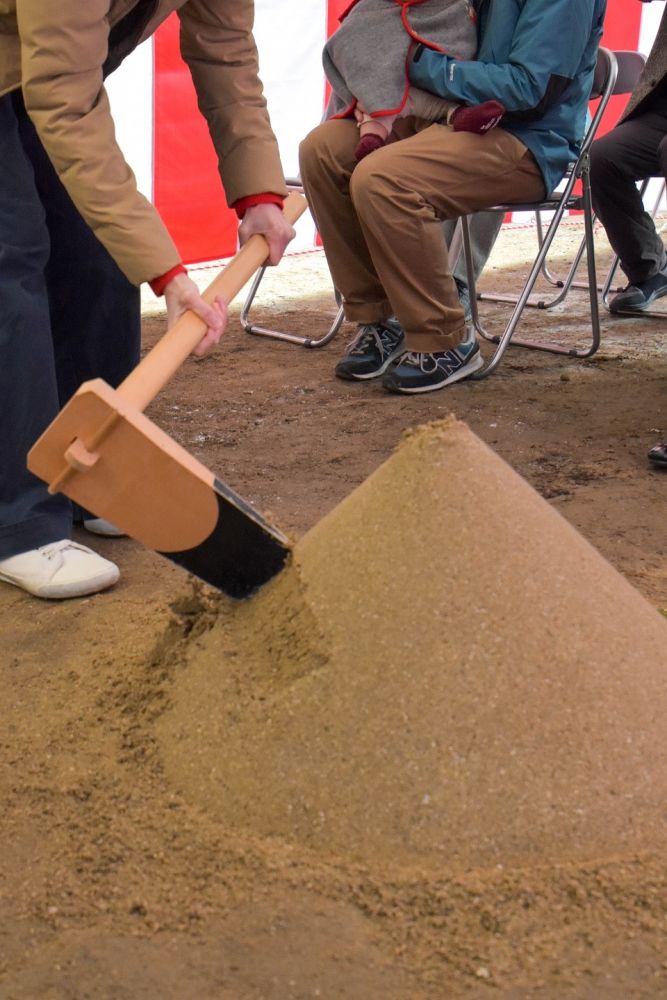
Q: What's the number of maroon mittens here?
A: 2